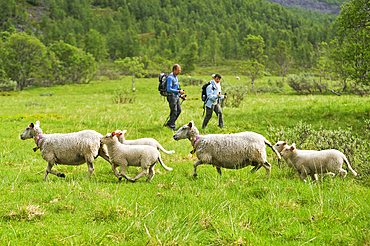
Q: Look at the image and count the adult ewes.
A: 2